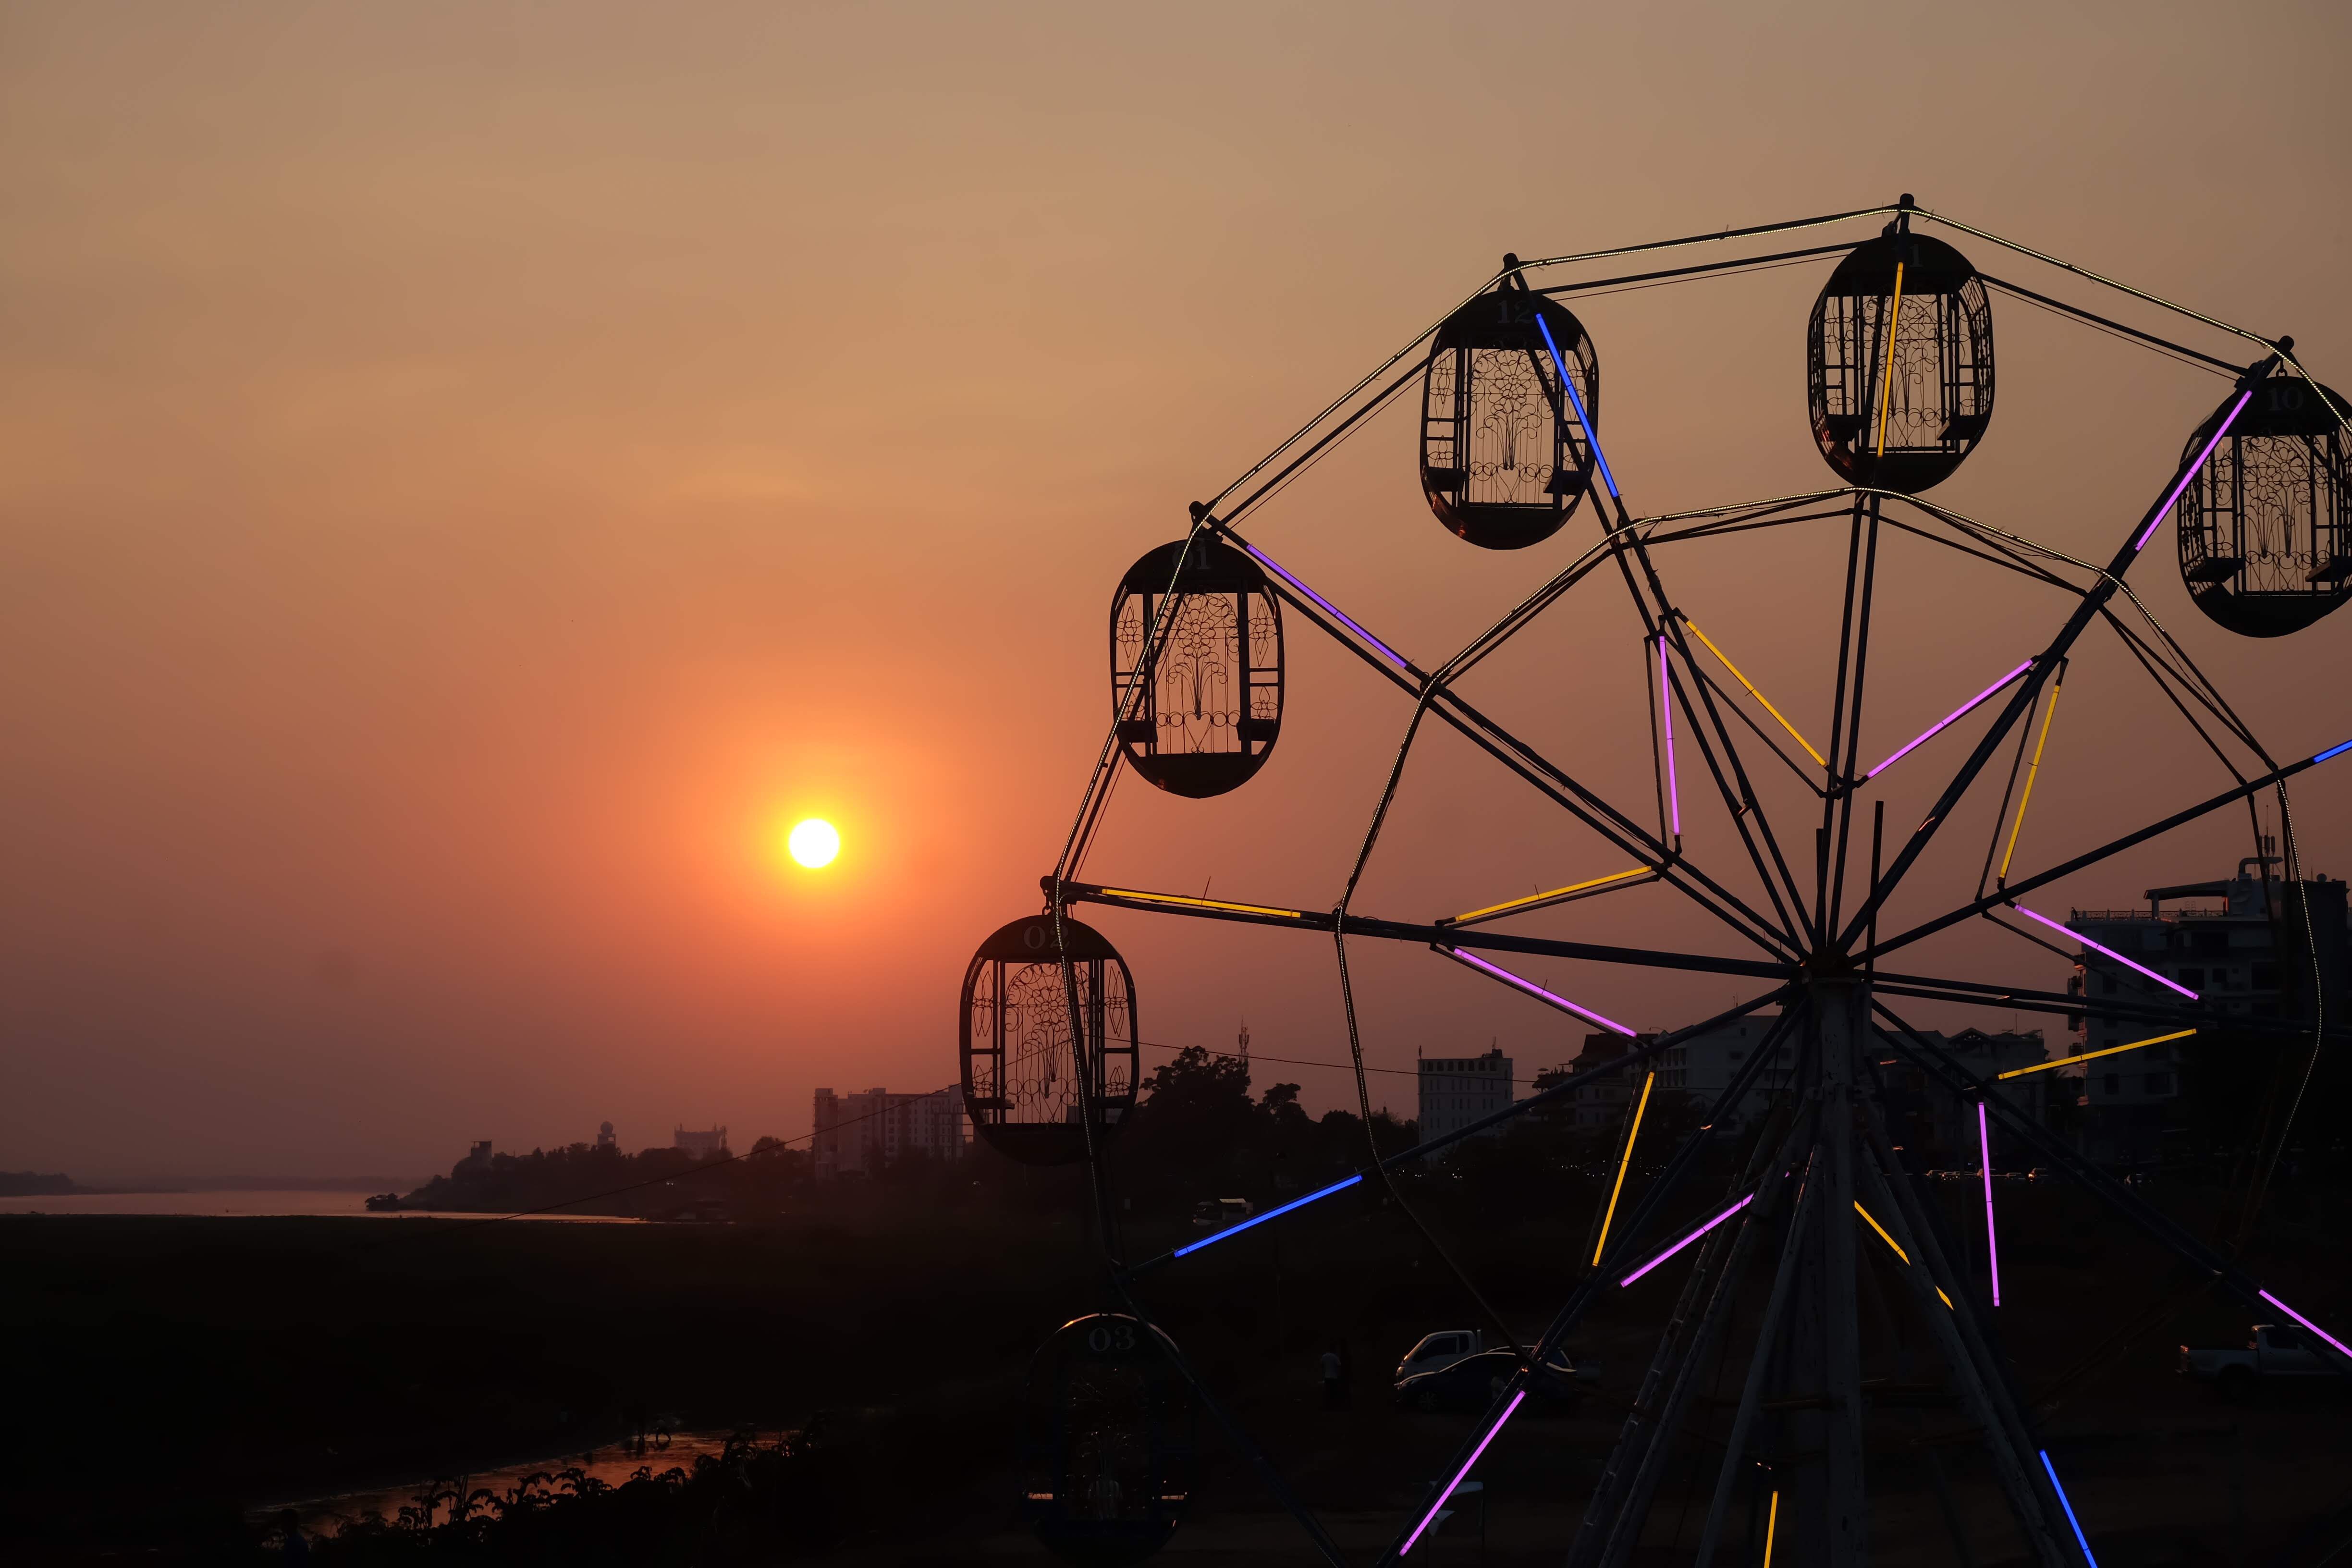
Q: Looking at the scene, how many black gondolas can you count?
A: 6